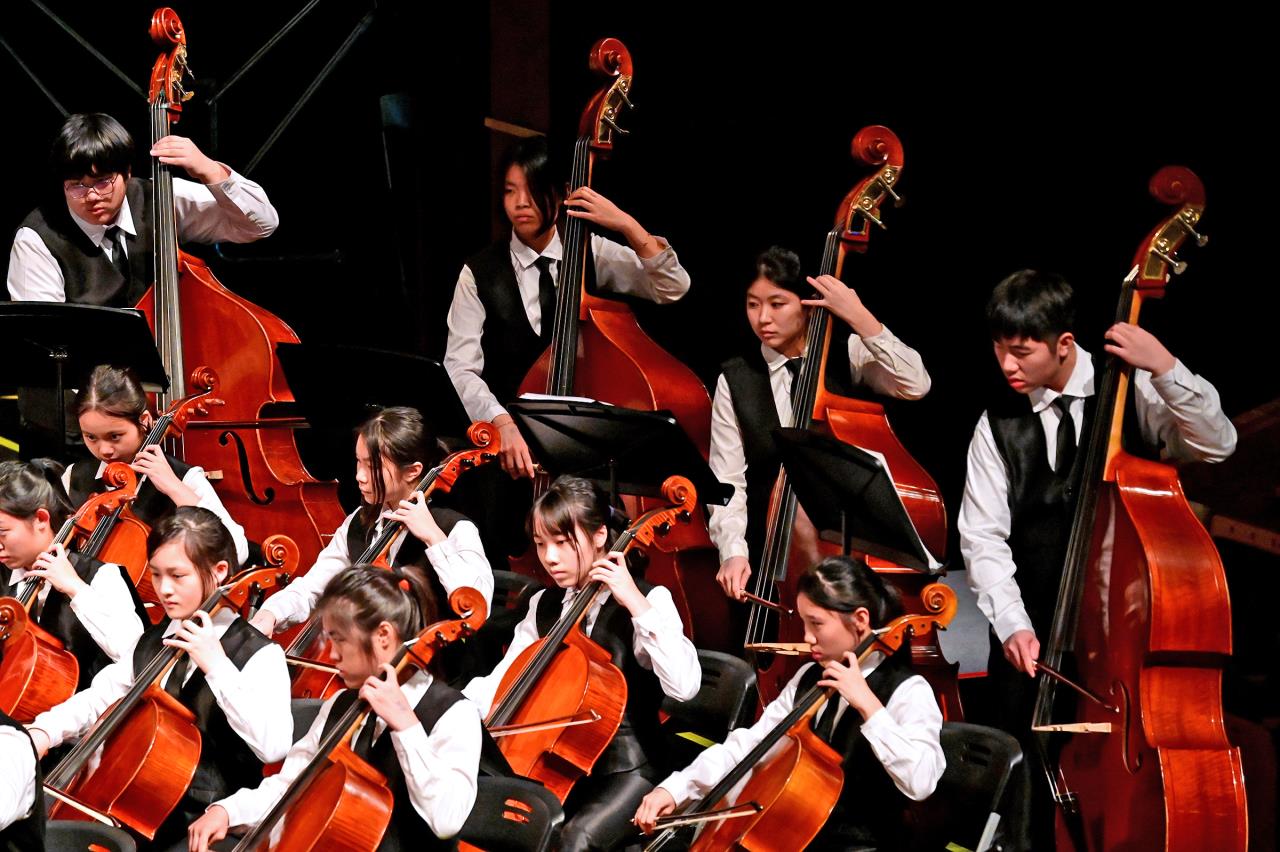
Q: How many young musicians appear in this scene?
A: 11